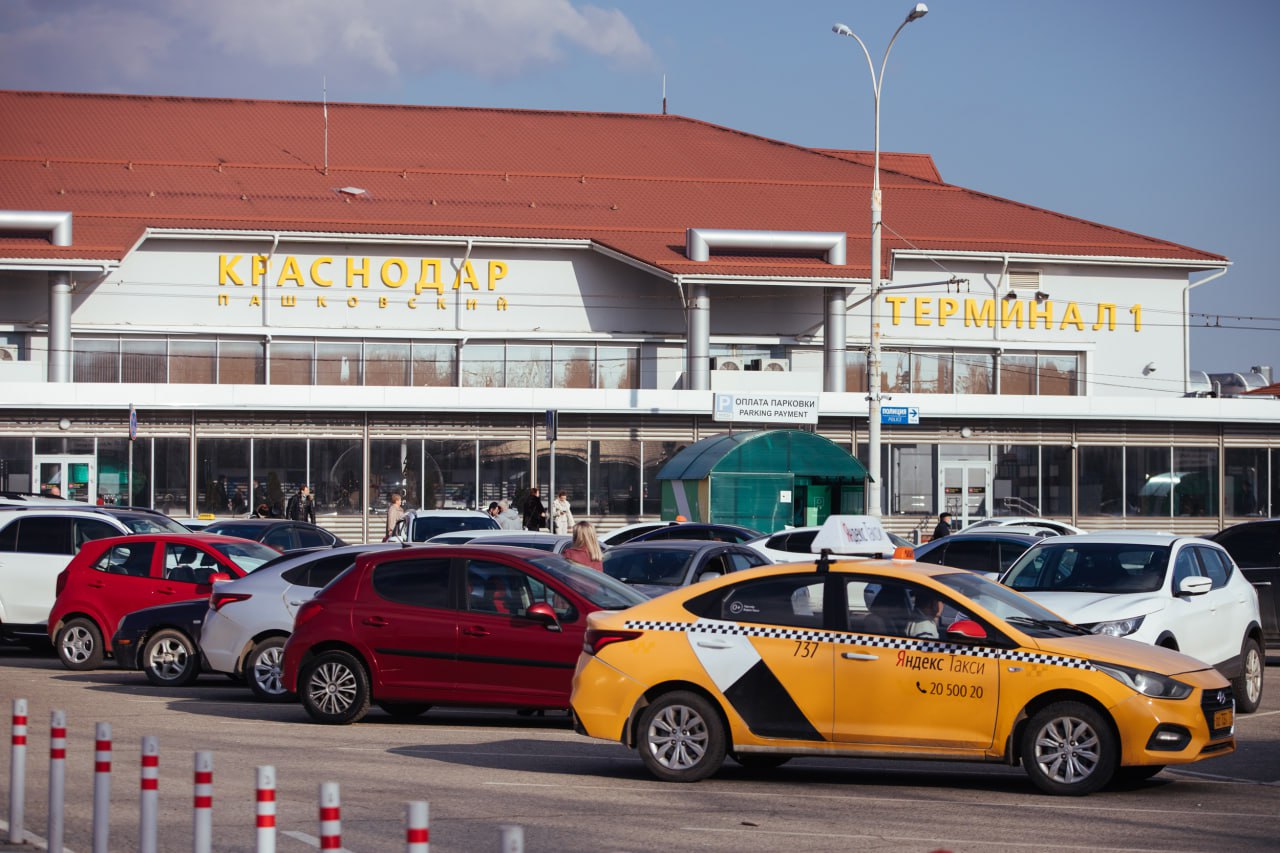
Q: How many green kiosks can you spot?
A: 1